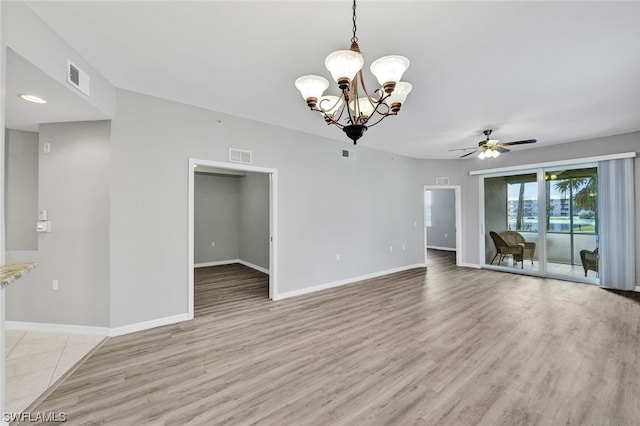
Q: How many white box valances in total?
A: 1